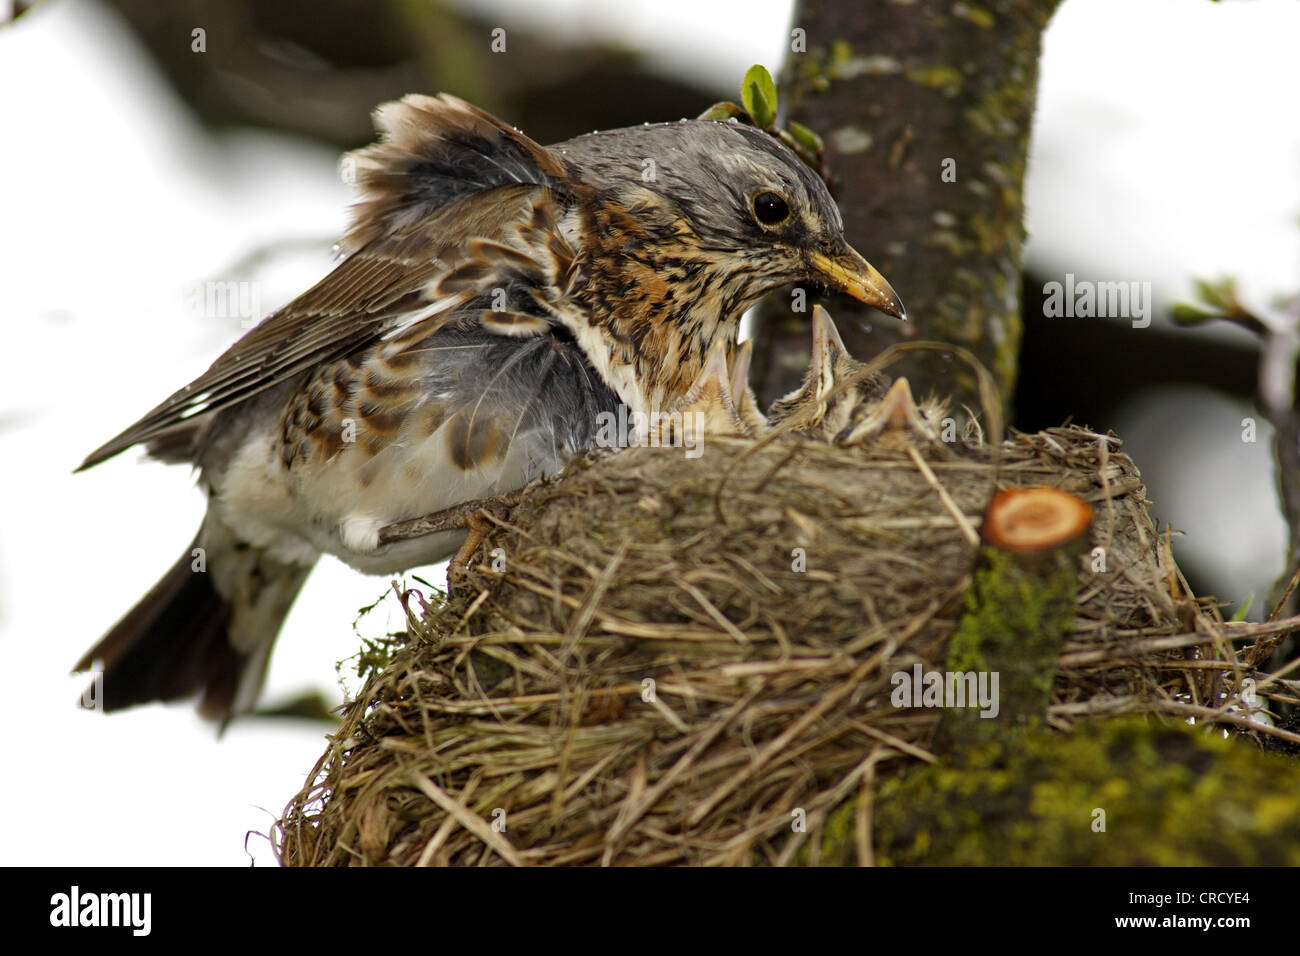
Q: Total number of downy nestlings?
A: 4